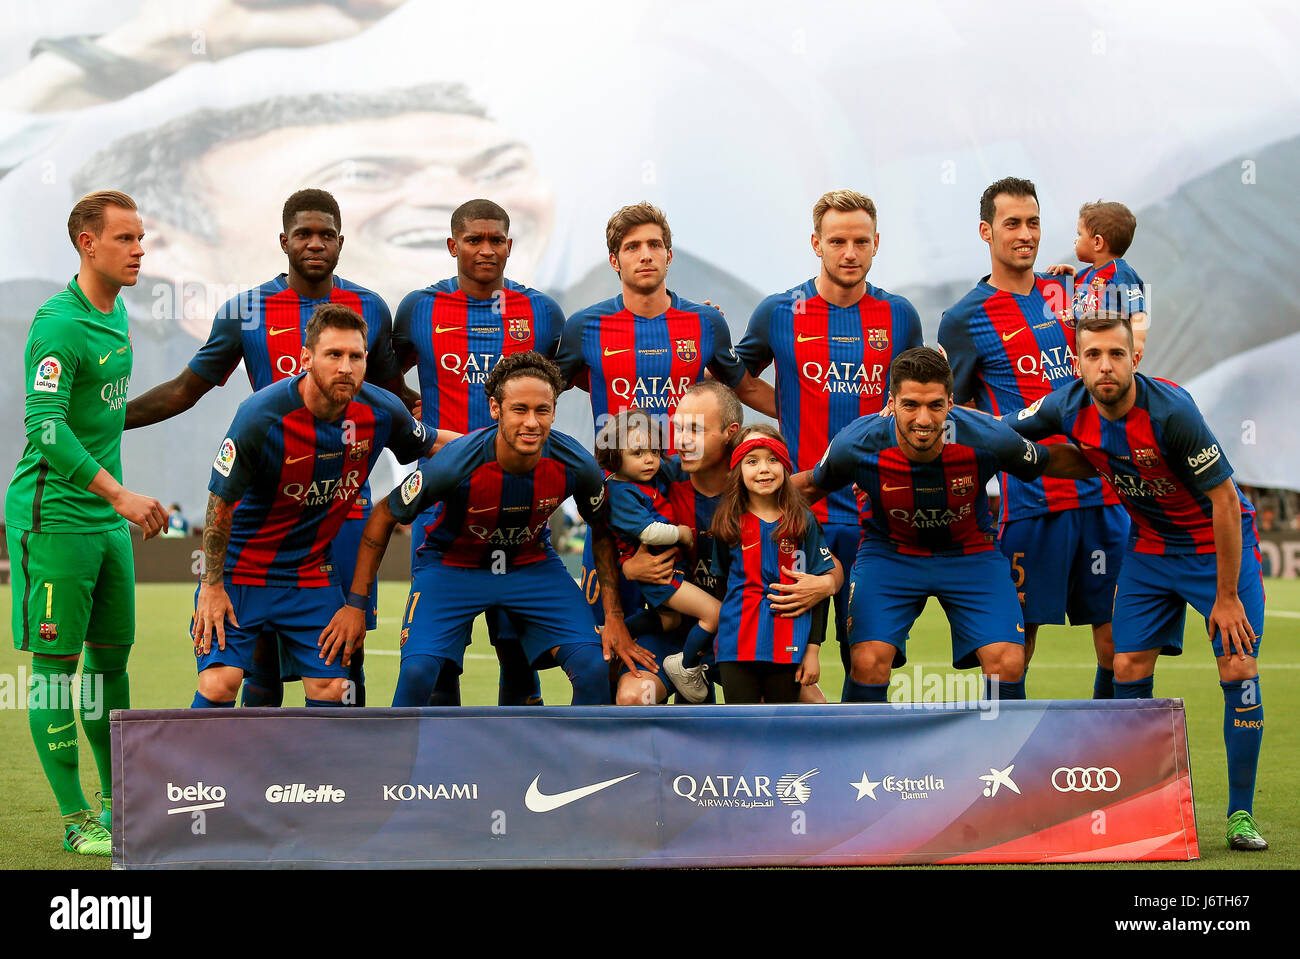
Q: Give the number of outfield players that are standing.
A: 5